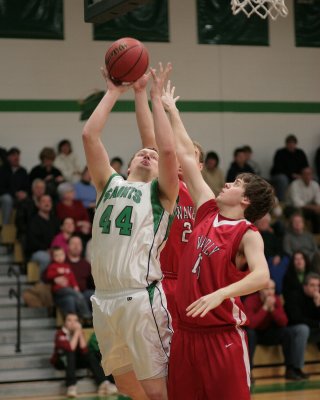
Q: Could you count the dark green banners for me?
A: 4